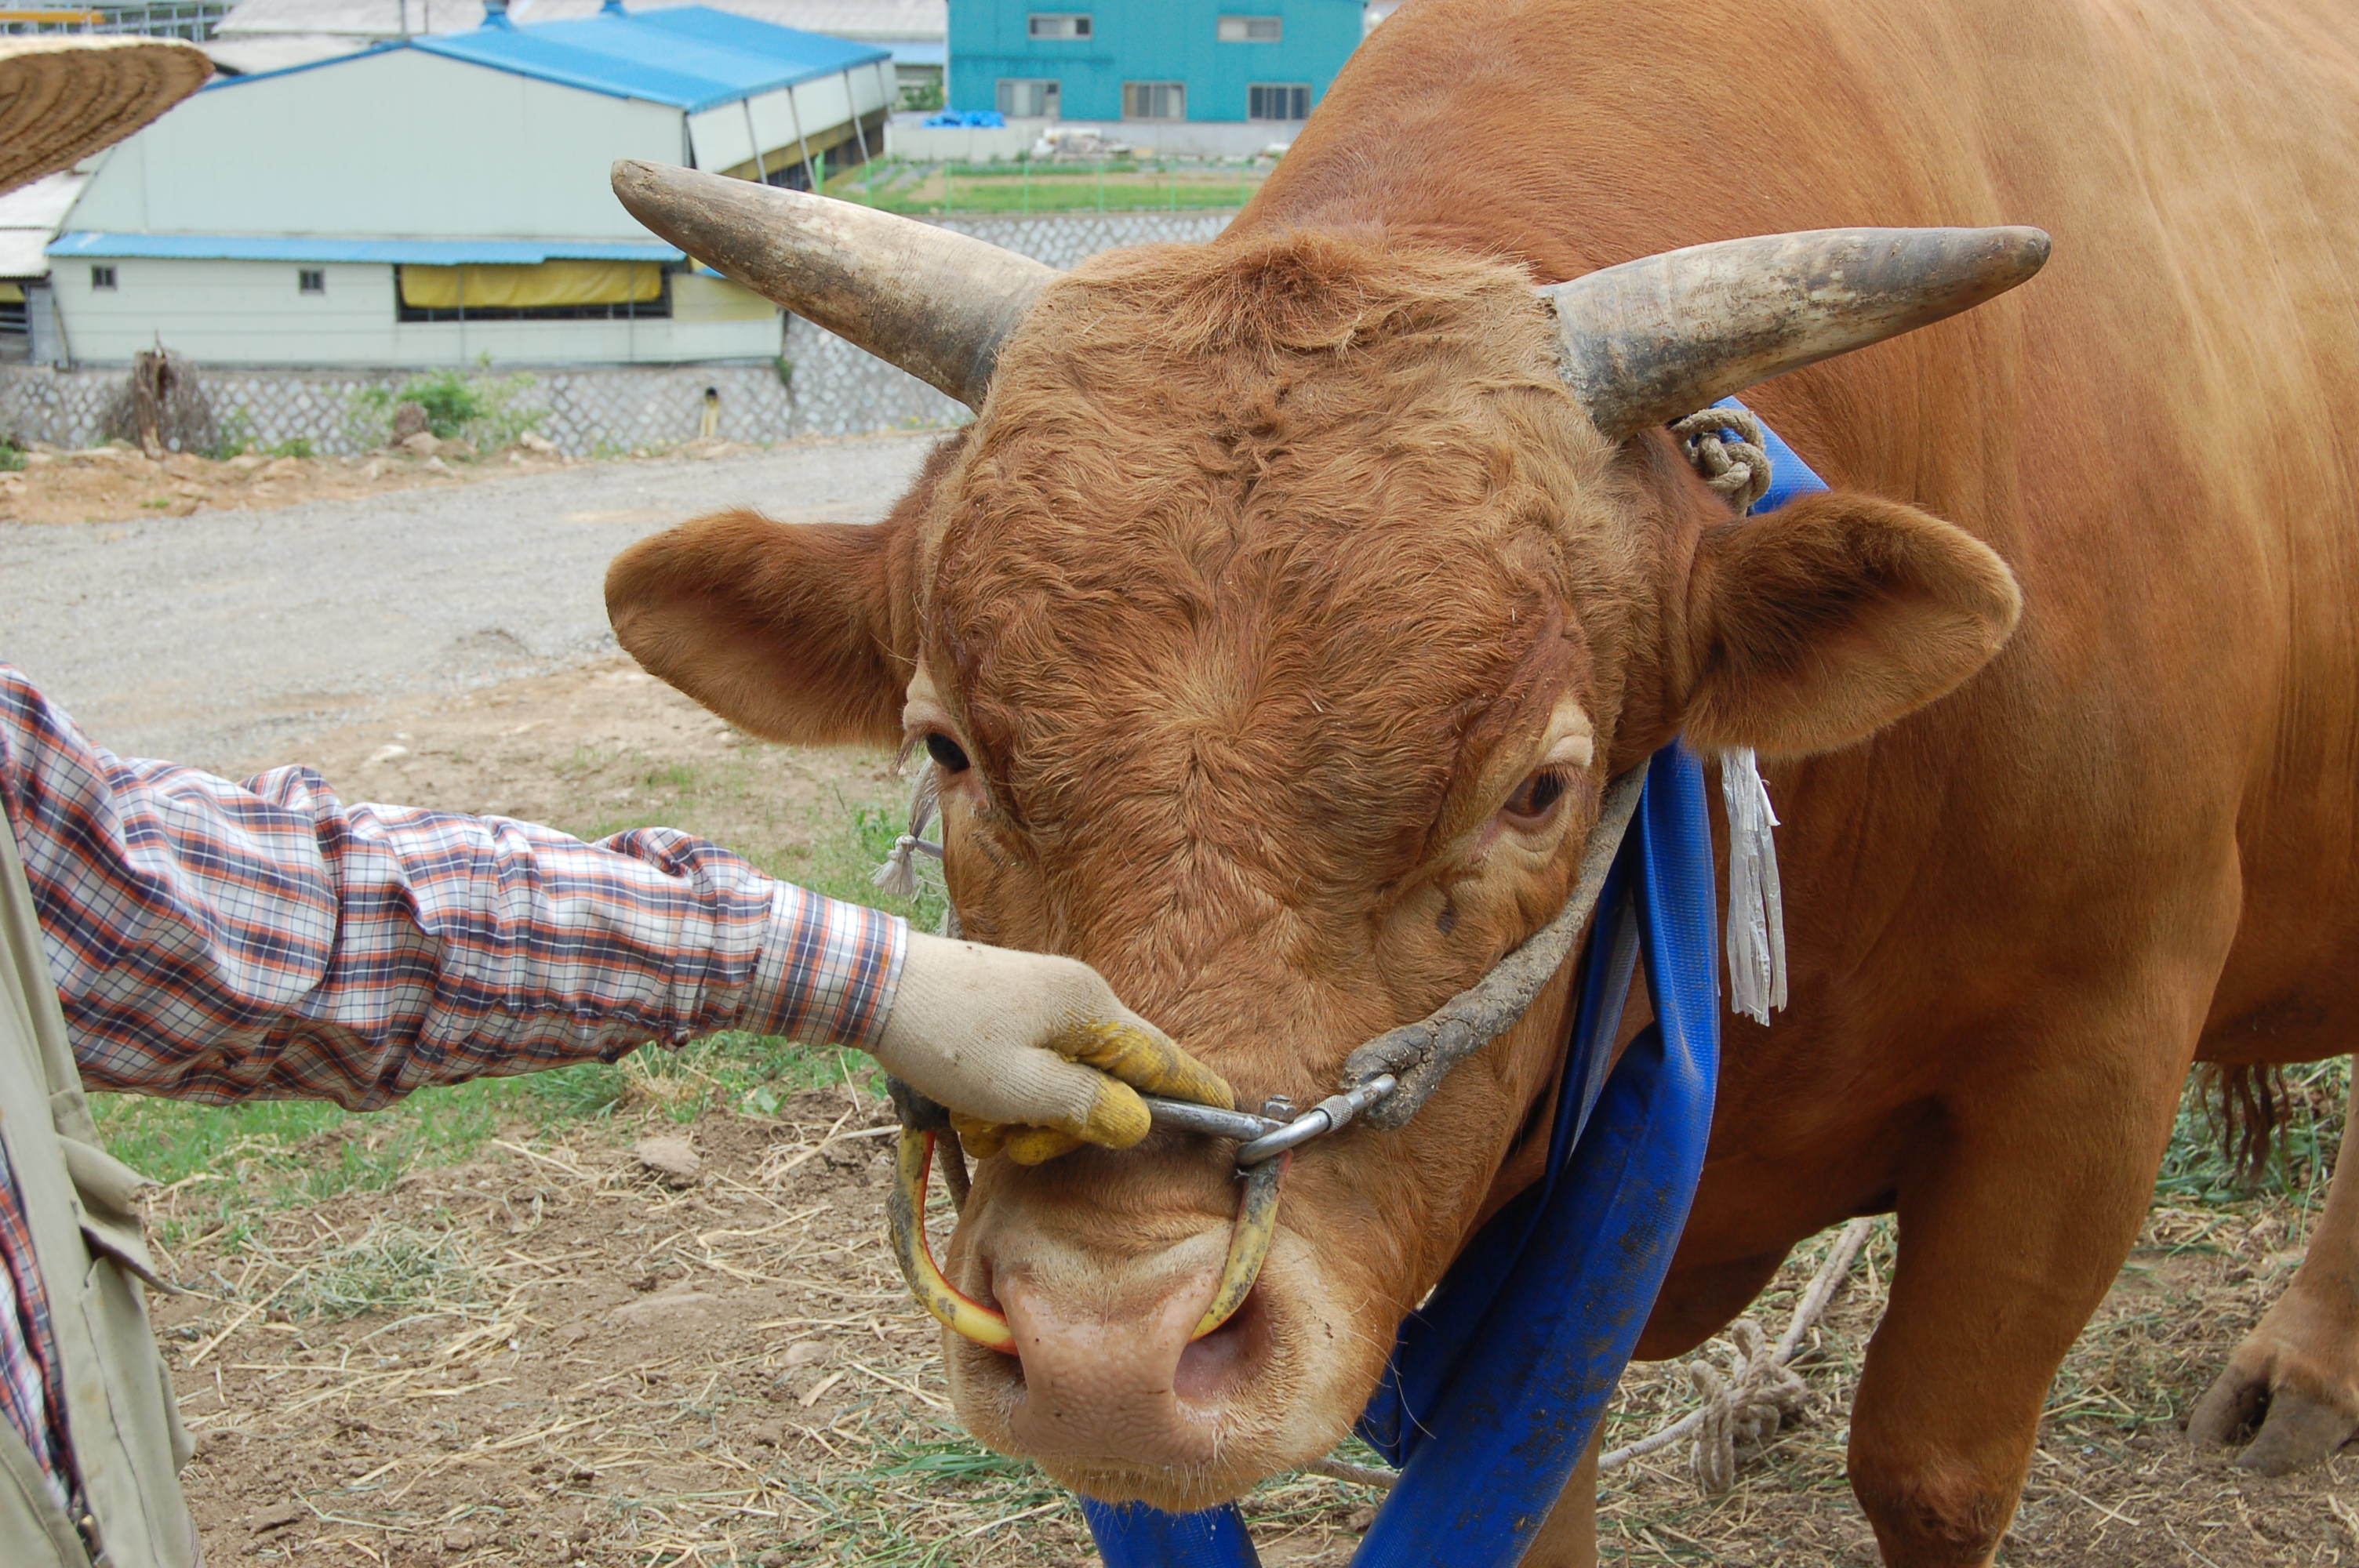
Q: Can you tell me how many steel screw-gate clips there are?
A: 1